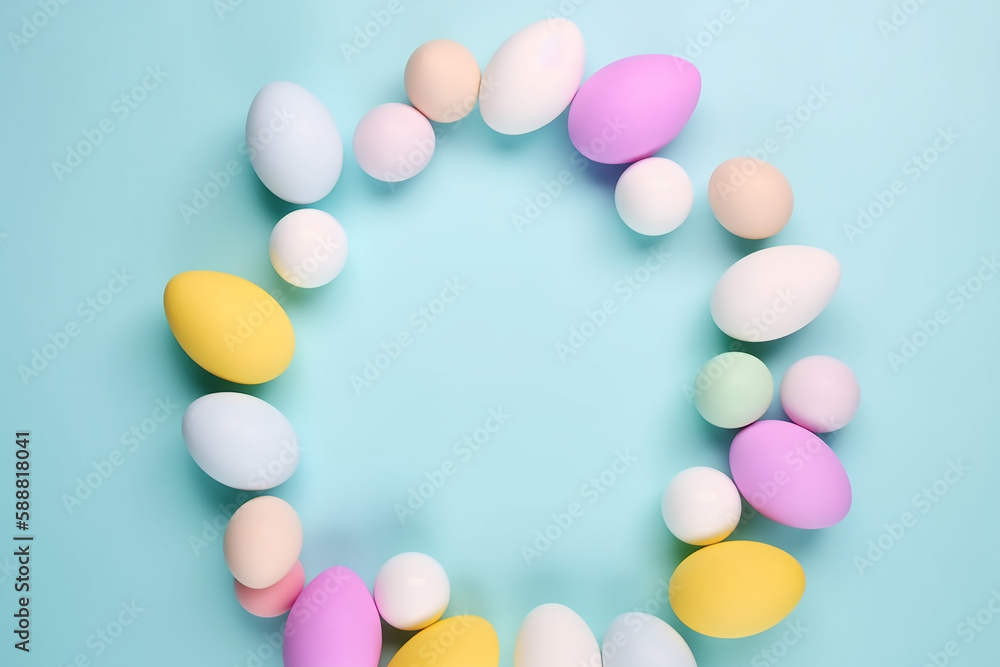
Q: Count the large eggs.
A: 12